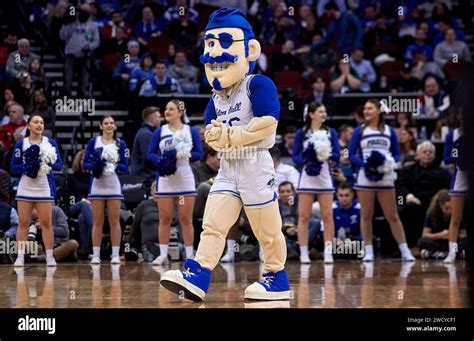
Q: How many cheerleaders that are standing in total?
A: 6